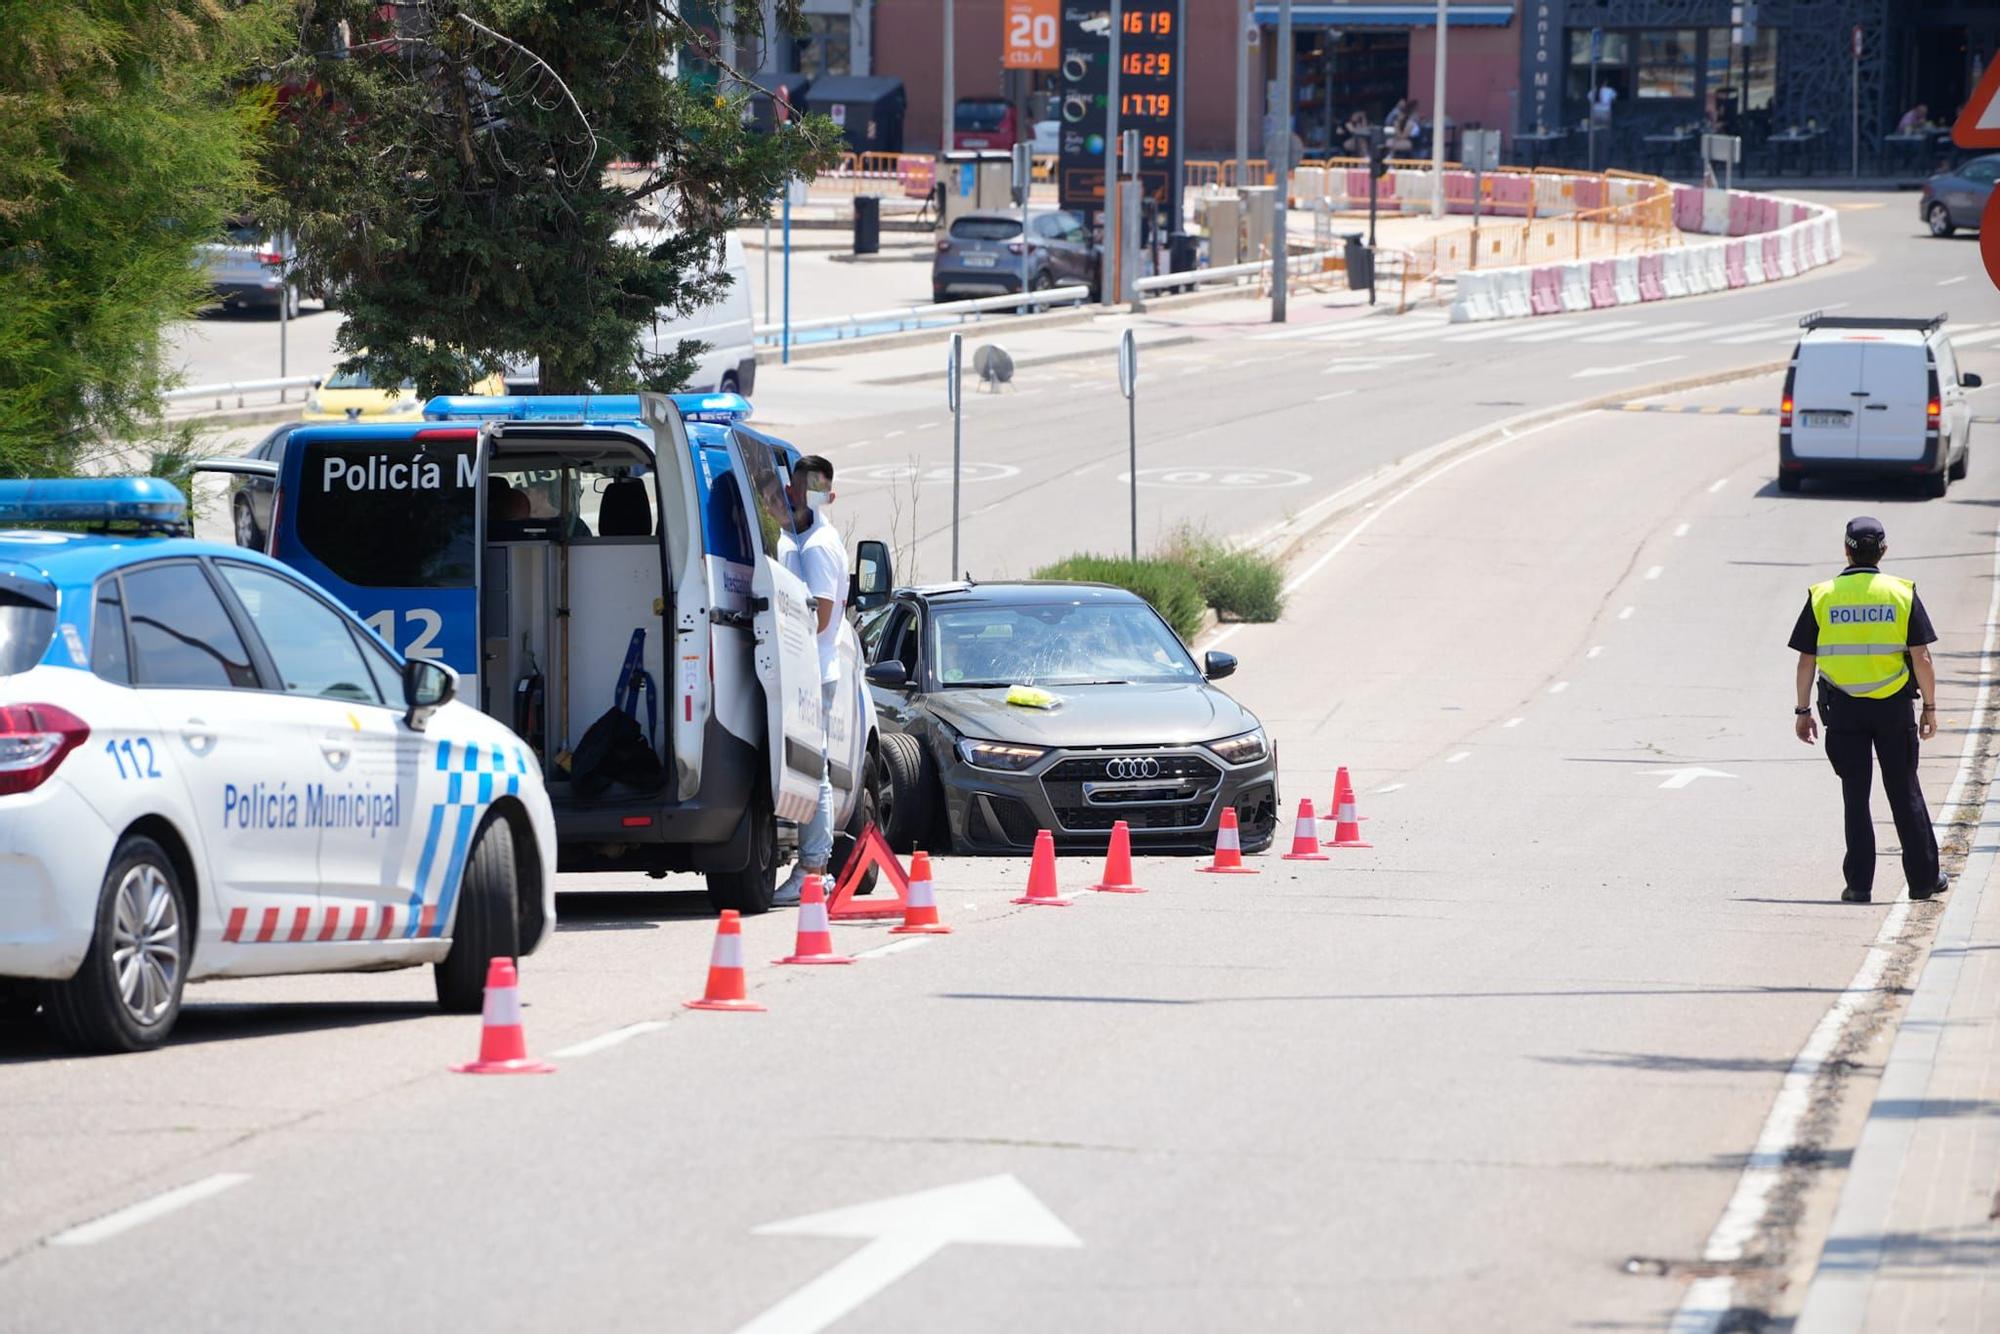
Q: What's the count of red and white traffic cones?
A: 7